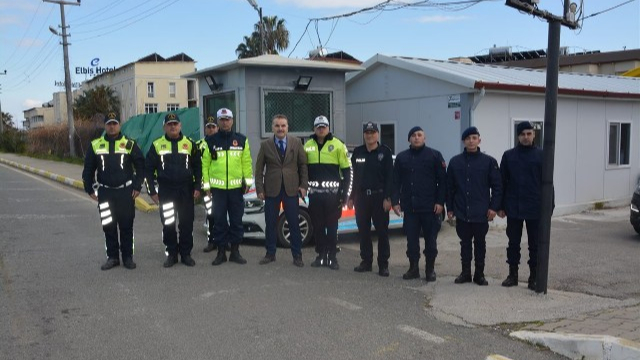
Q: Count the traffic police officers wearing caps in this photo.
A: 5